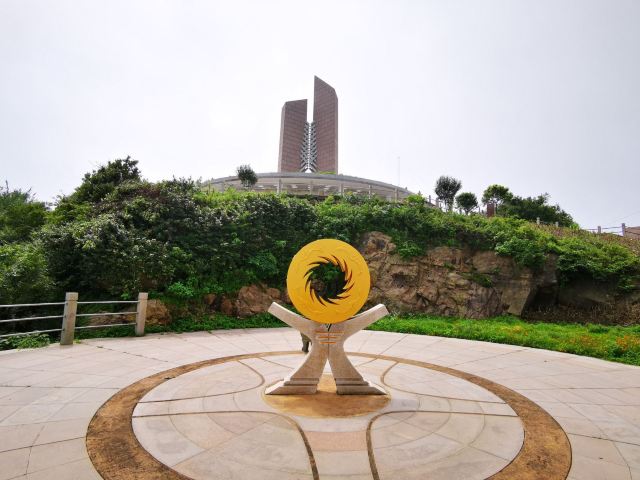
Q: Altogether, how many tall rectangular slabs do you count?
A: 2